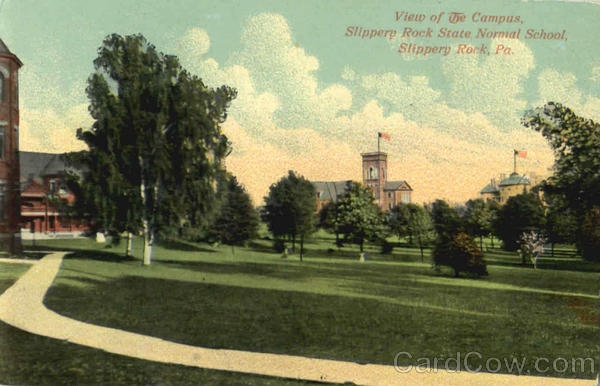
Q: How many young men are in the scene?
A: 0